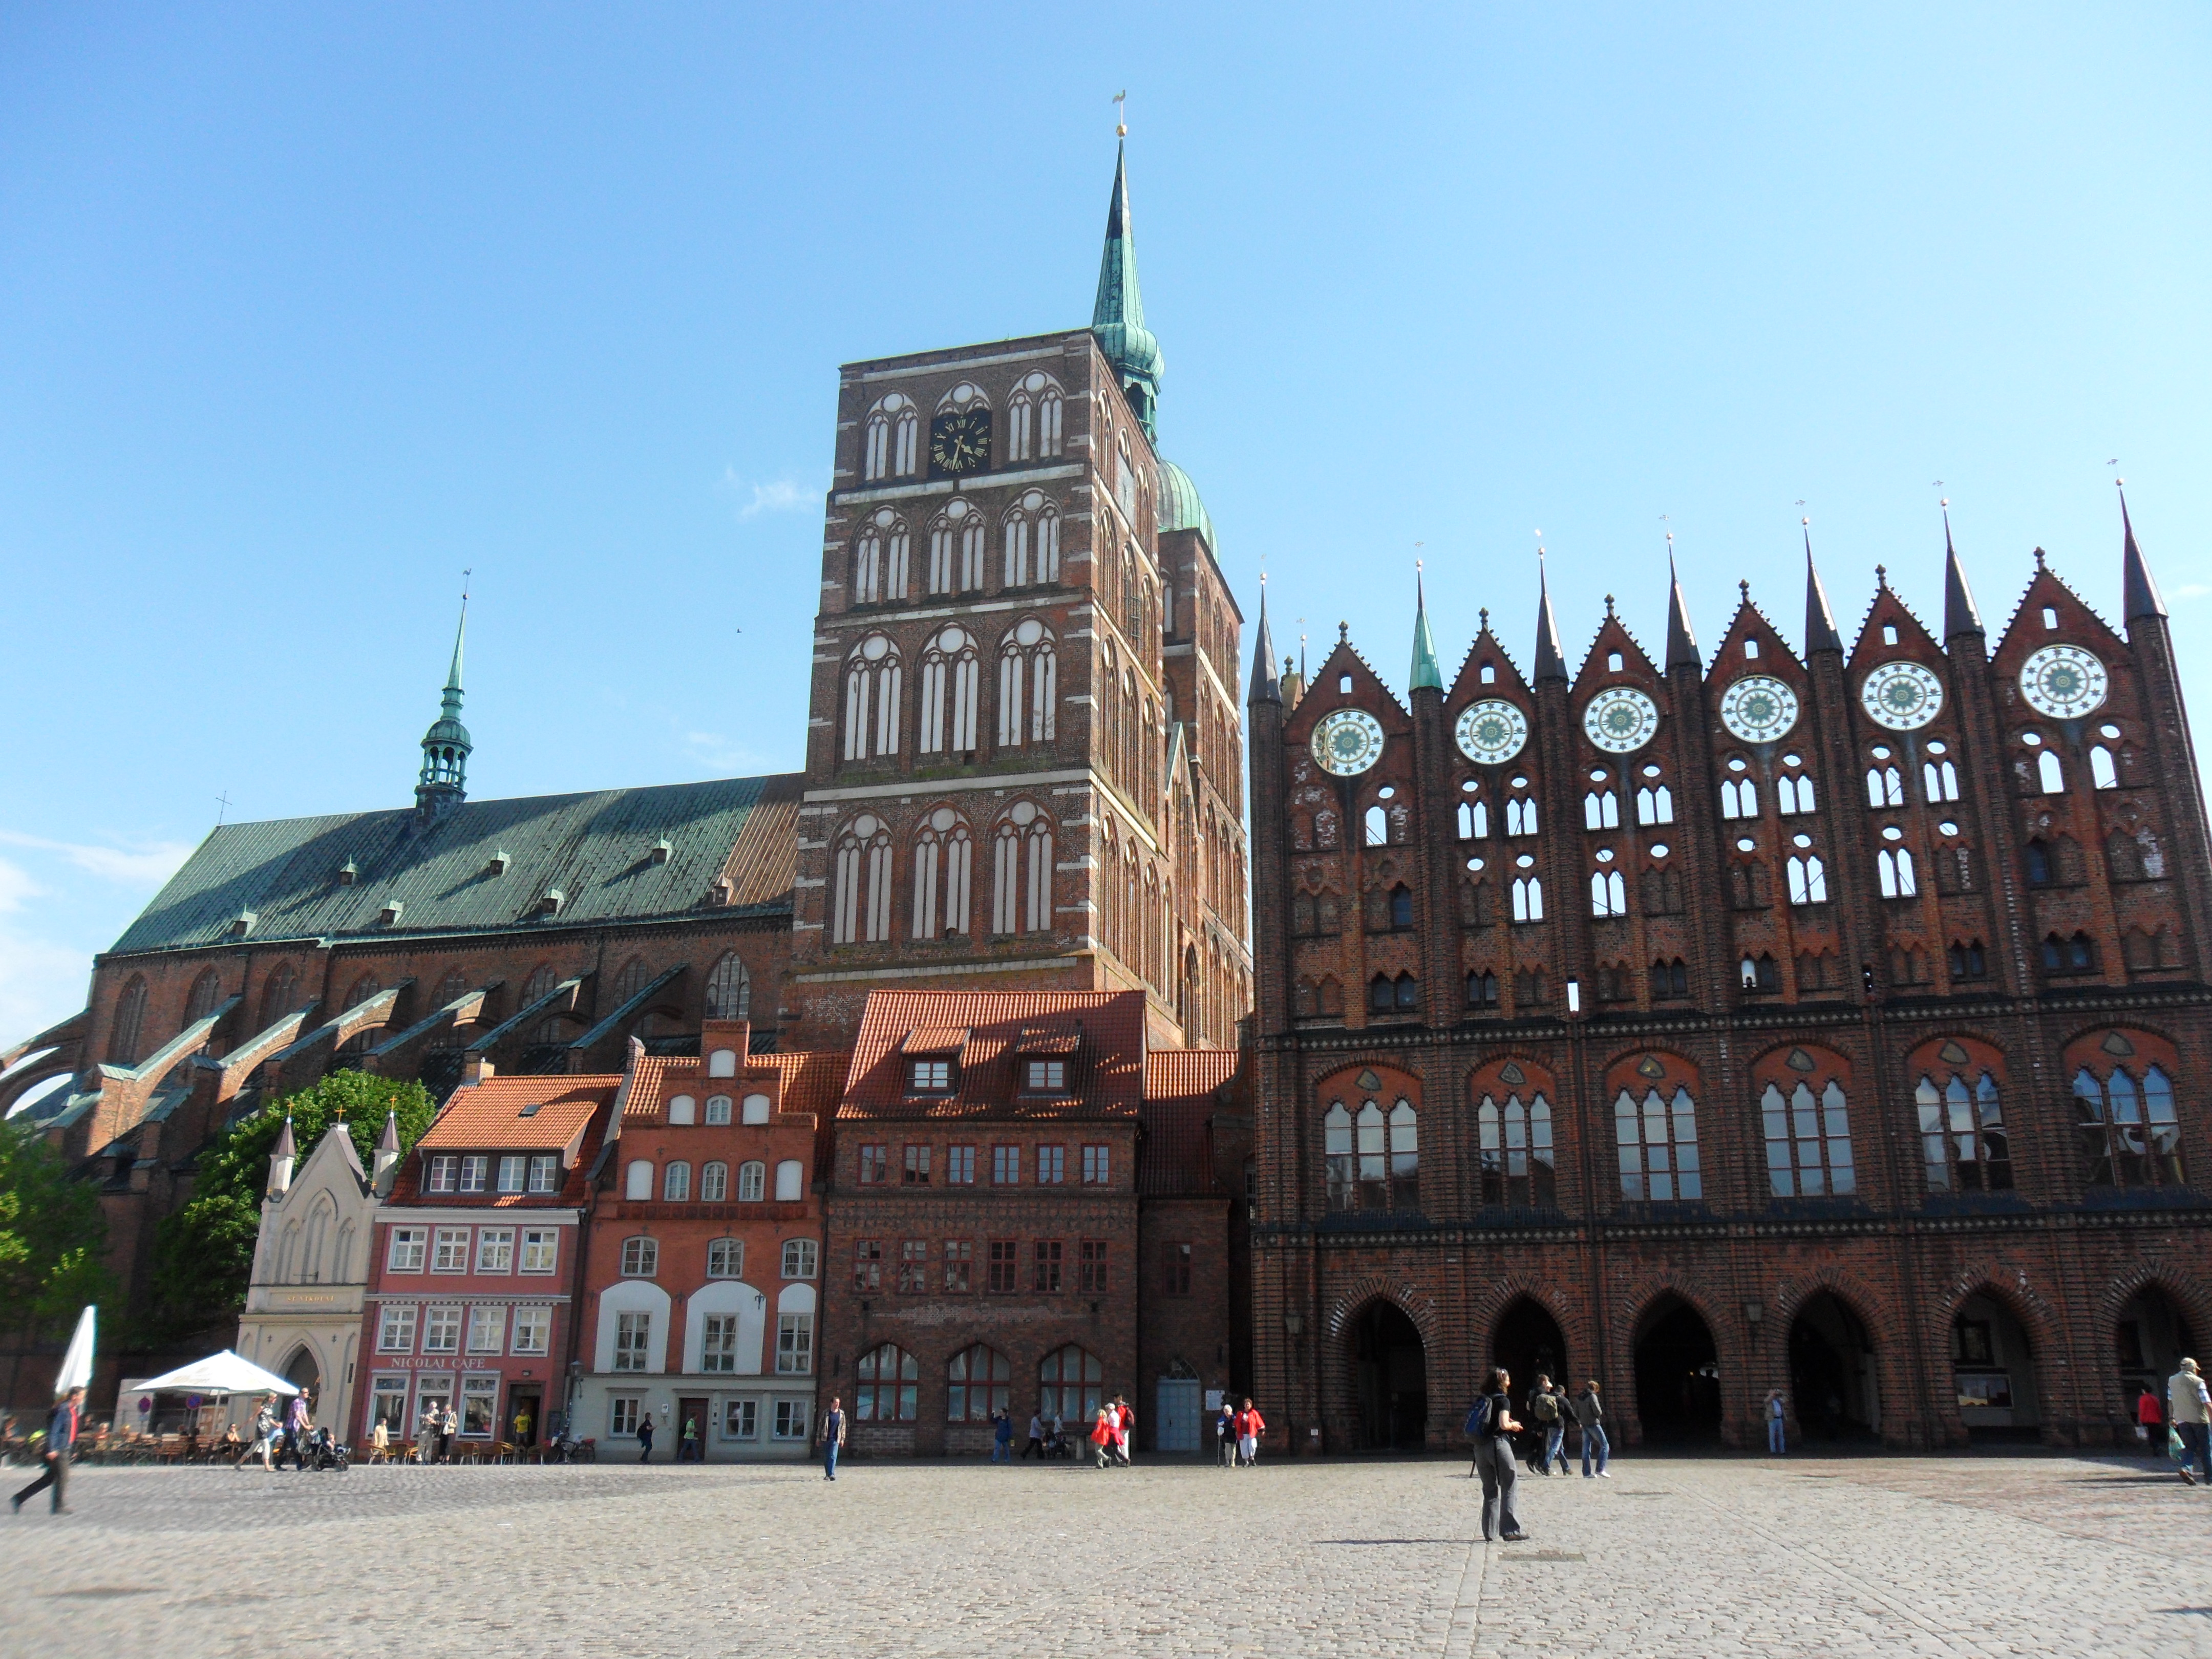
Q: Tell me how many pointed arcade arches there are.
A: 6